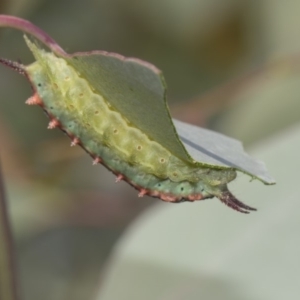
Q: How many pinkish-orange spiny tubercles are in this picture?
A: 6